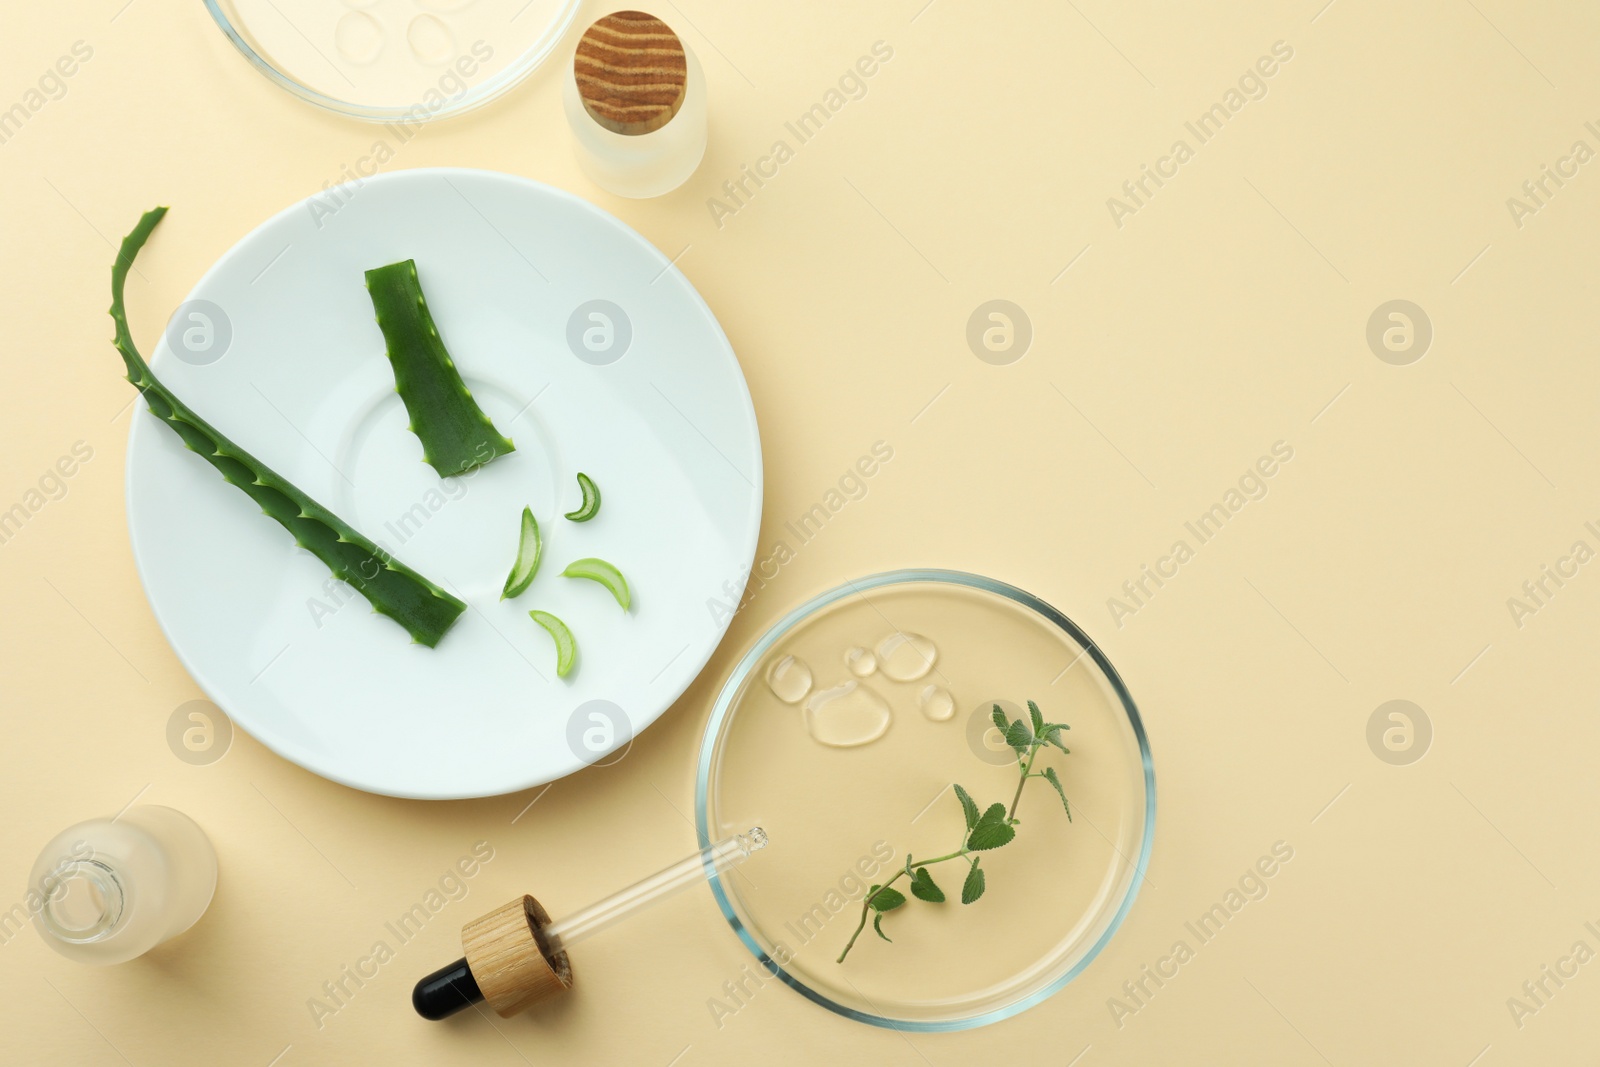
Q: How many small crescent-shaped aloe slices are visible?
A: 4